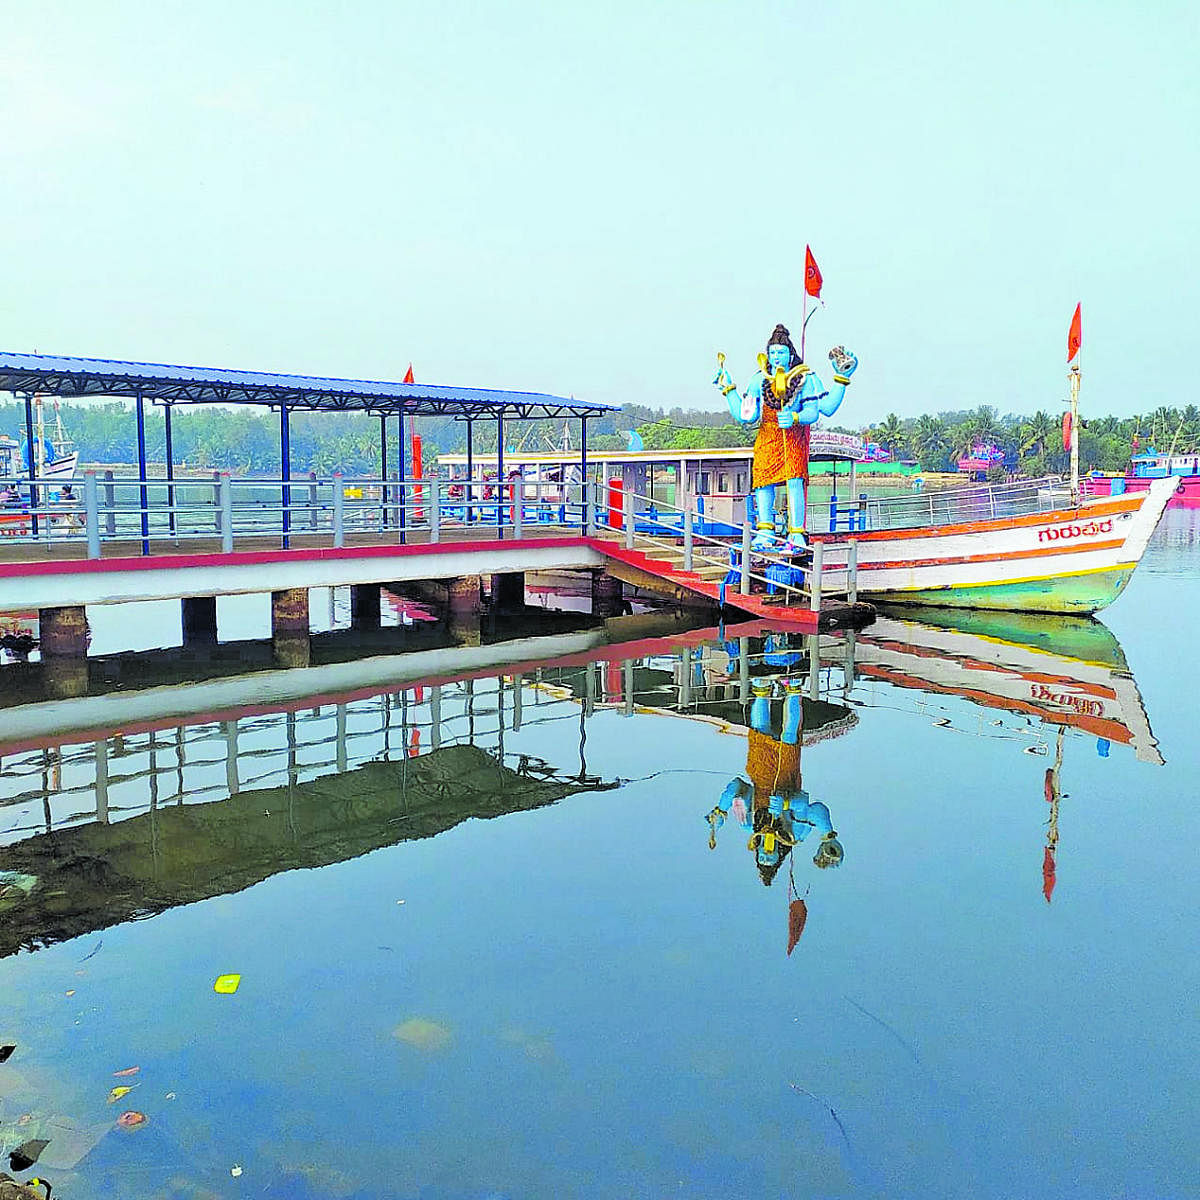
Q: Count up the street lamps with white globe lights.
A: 0